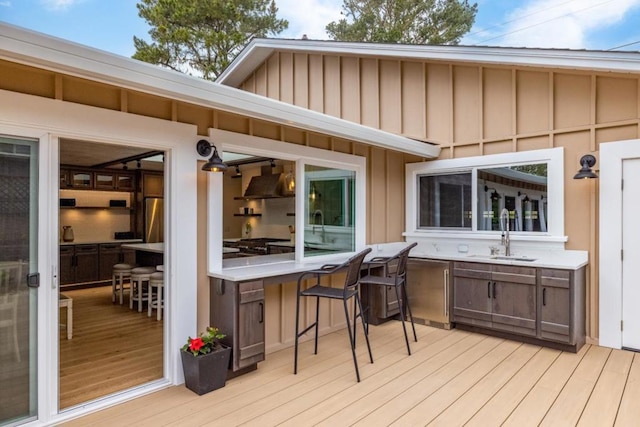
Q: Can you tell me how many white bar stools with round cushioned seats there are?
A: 3